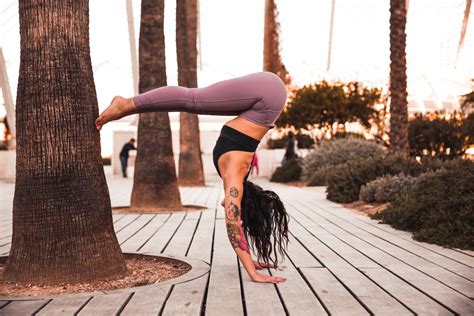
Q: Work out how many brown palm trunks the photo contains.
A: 5